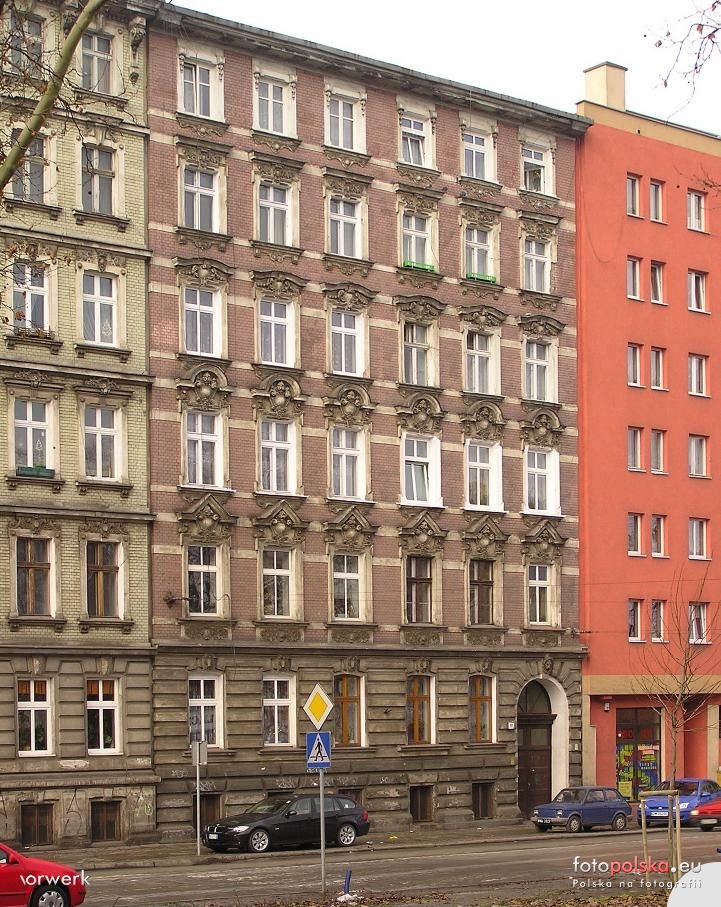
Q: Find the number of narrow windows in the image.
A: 12